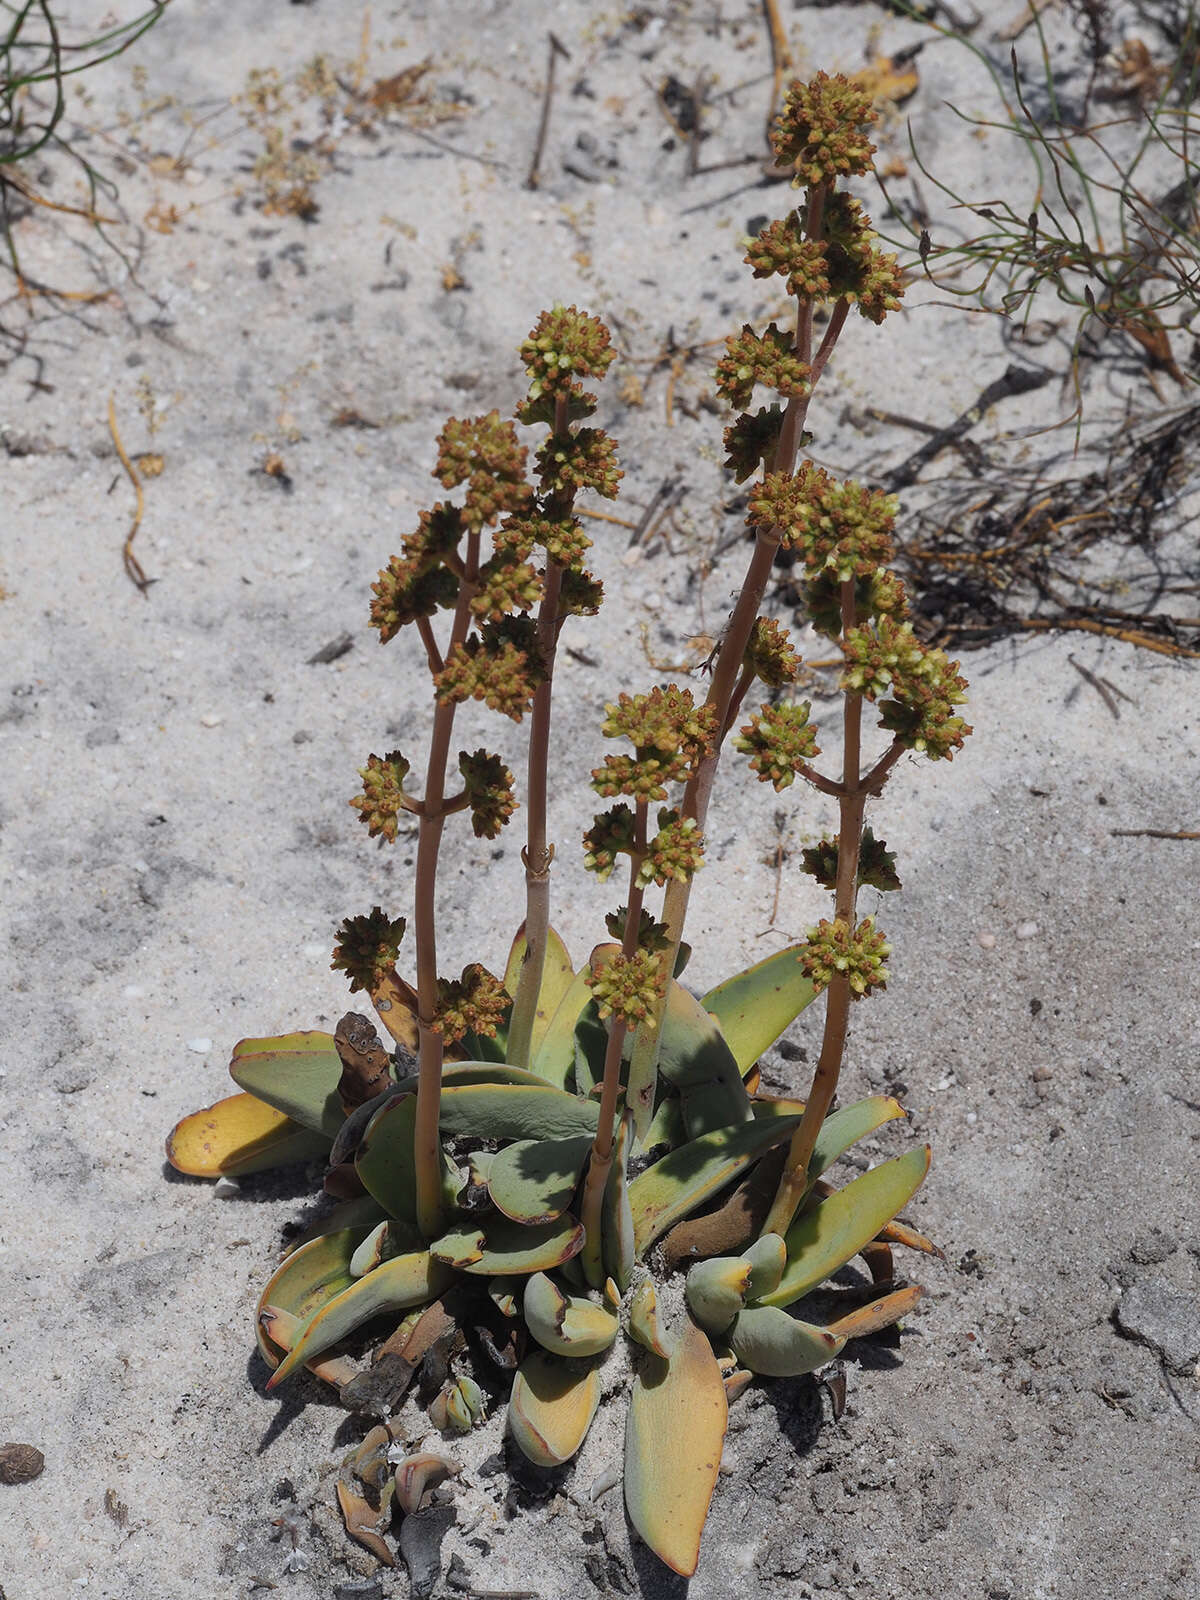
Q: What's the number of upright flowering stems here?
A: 5